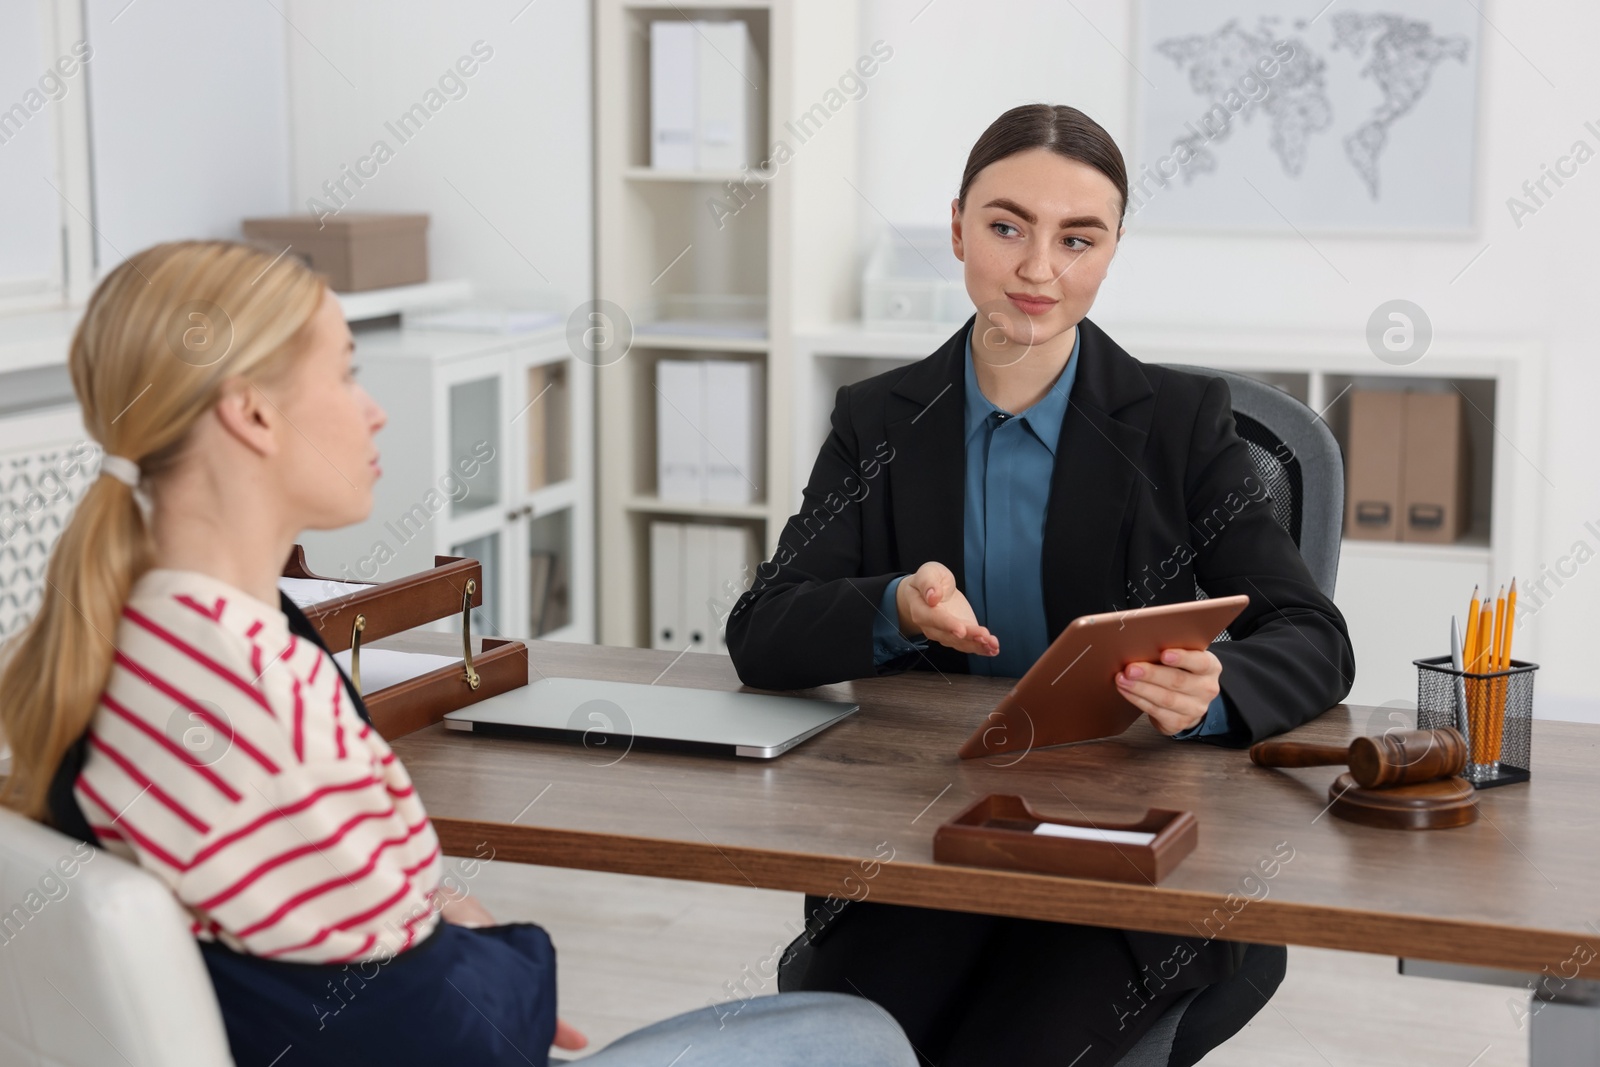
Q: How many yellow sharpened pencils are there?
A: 5